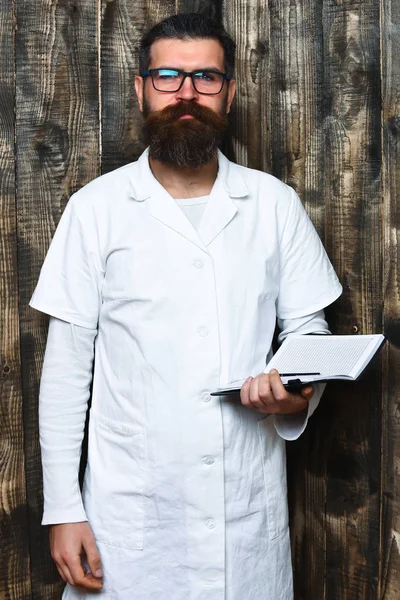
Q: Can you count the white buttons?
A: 5